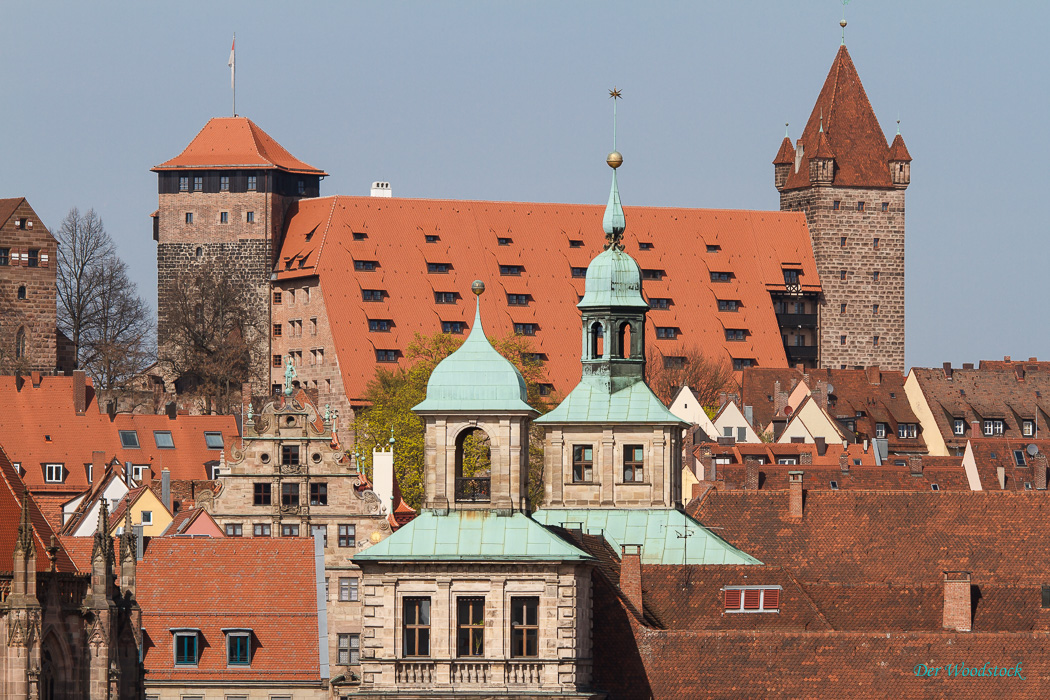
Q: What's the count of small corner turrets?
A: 3